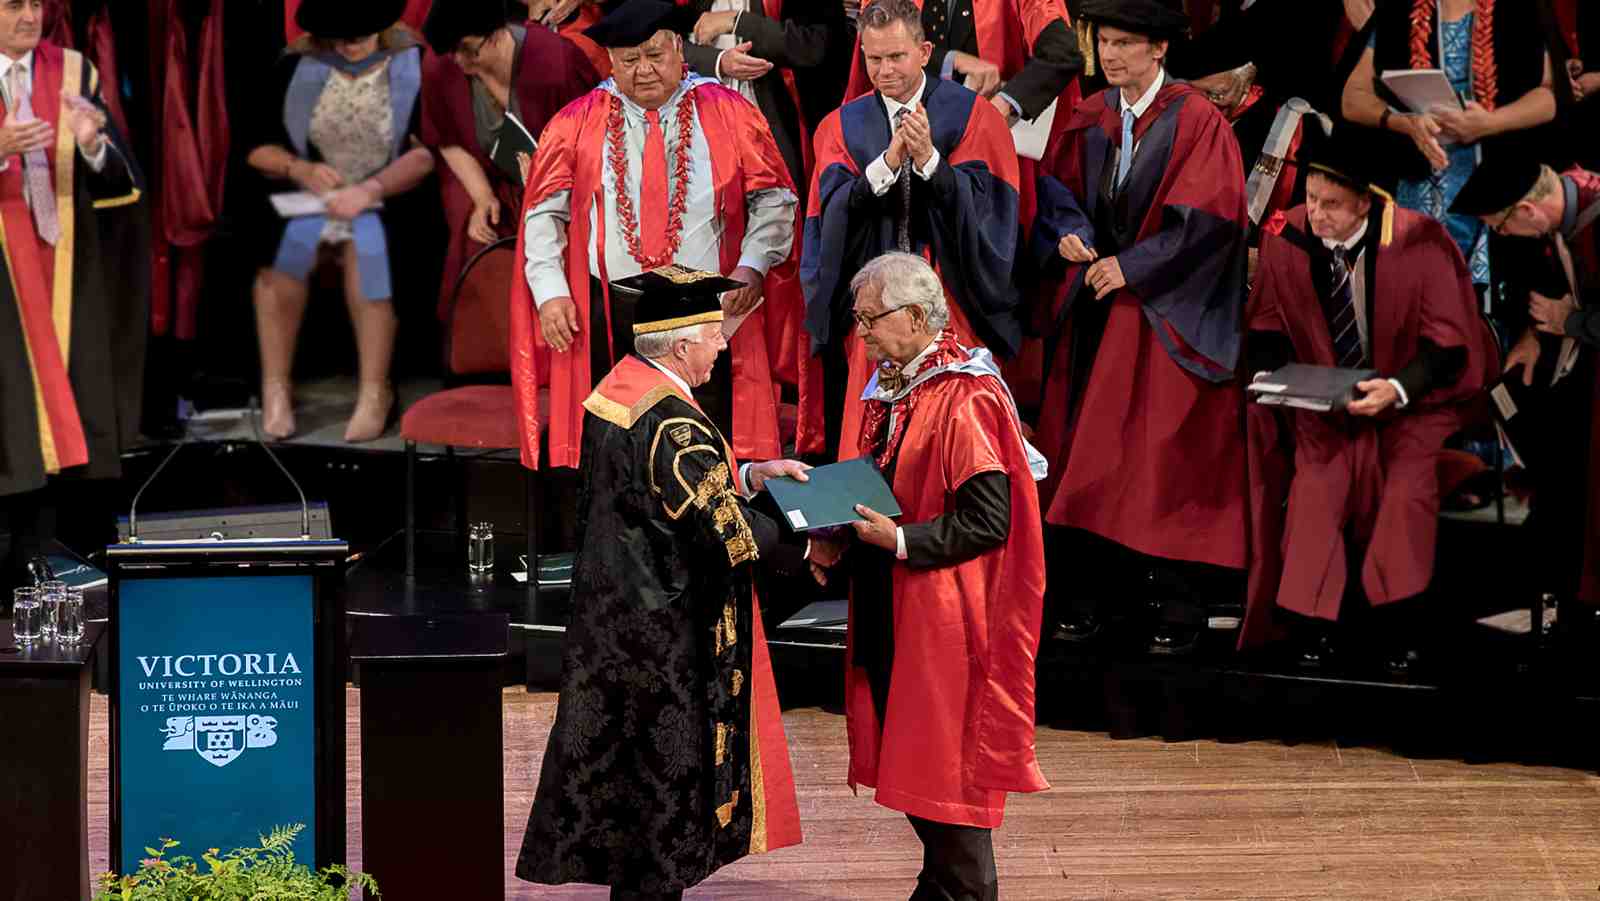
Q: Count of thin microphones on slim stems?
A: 2